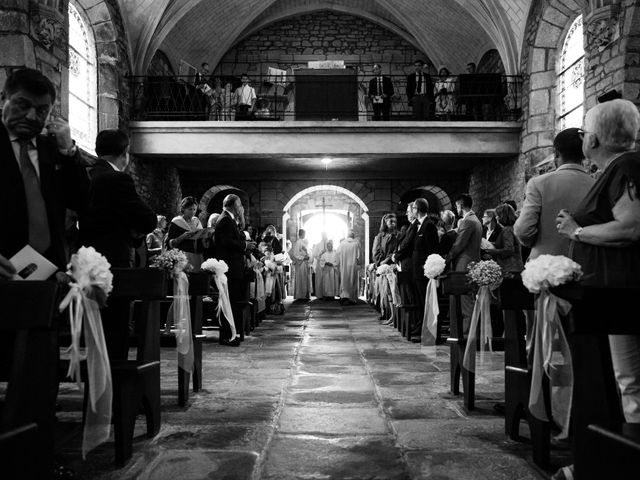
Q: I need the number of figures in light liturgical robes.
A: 4